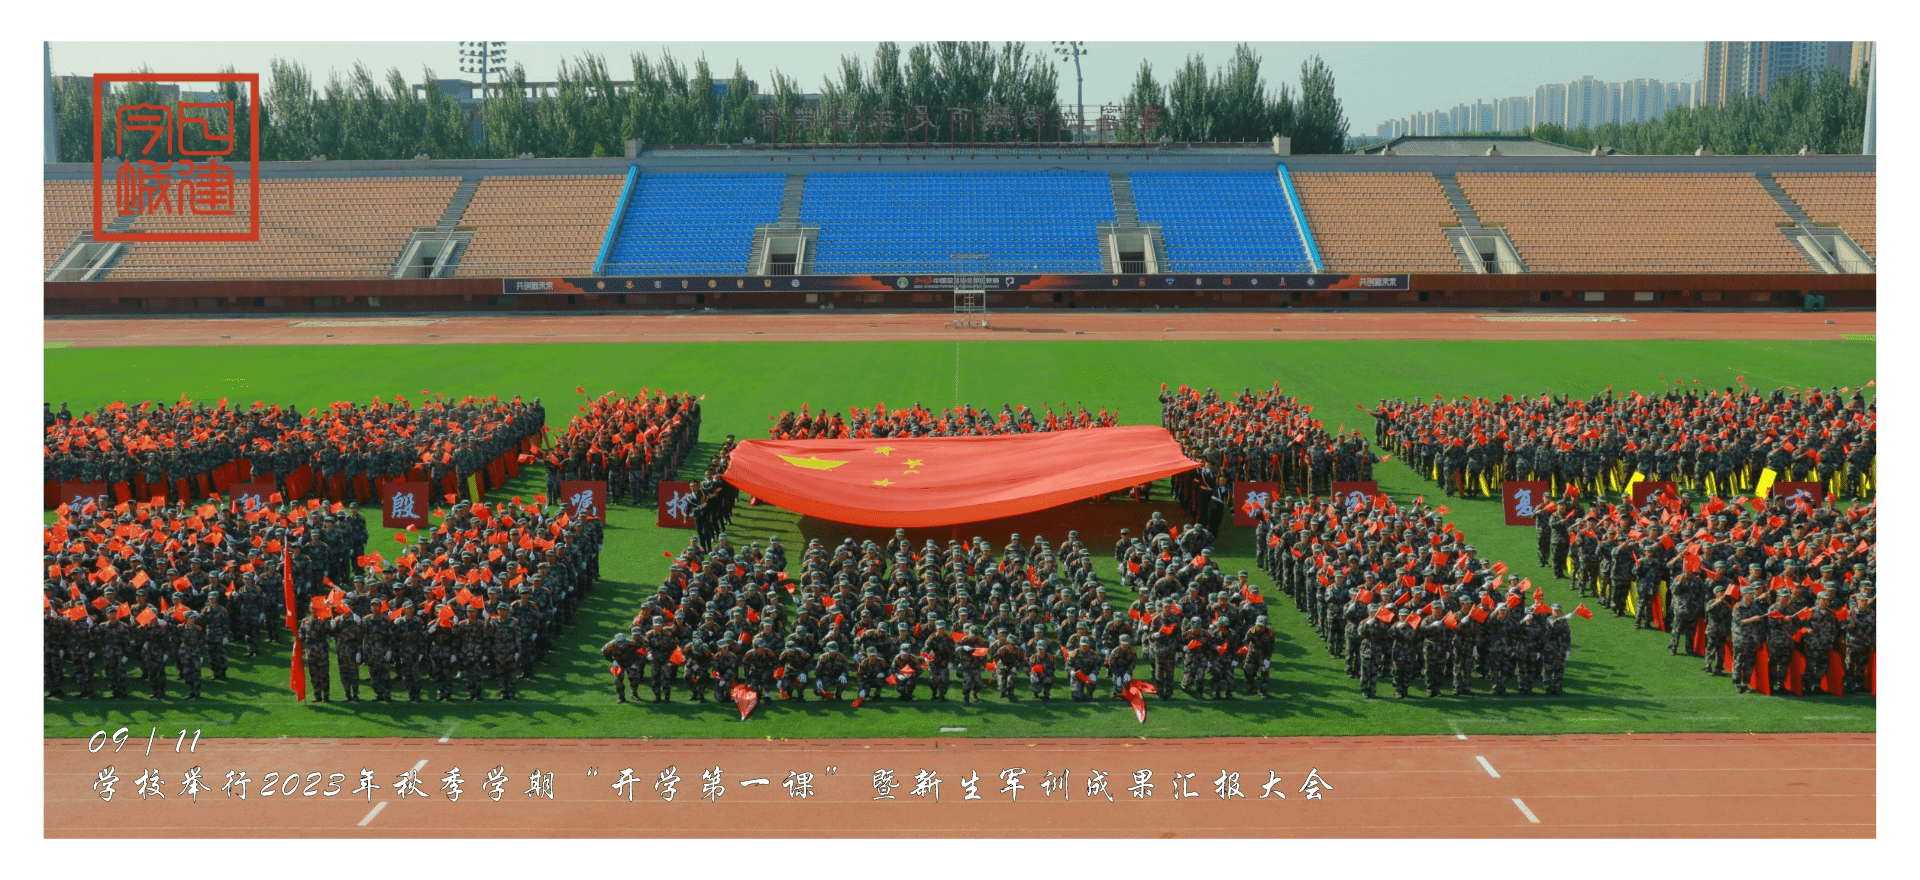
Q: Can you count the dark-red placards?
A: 10